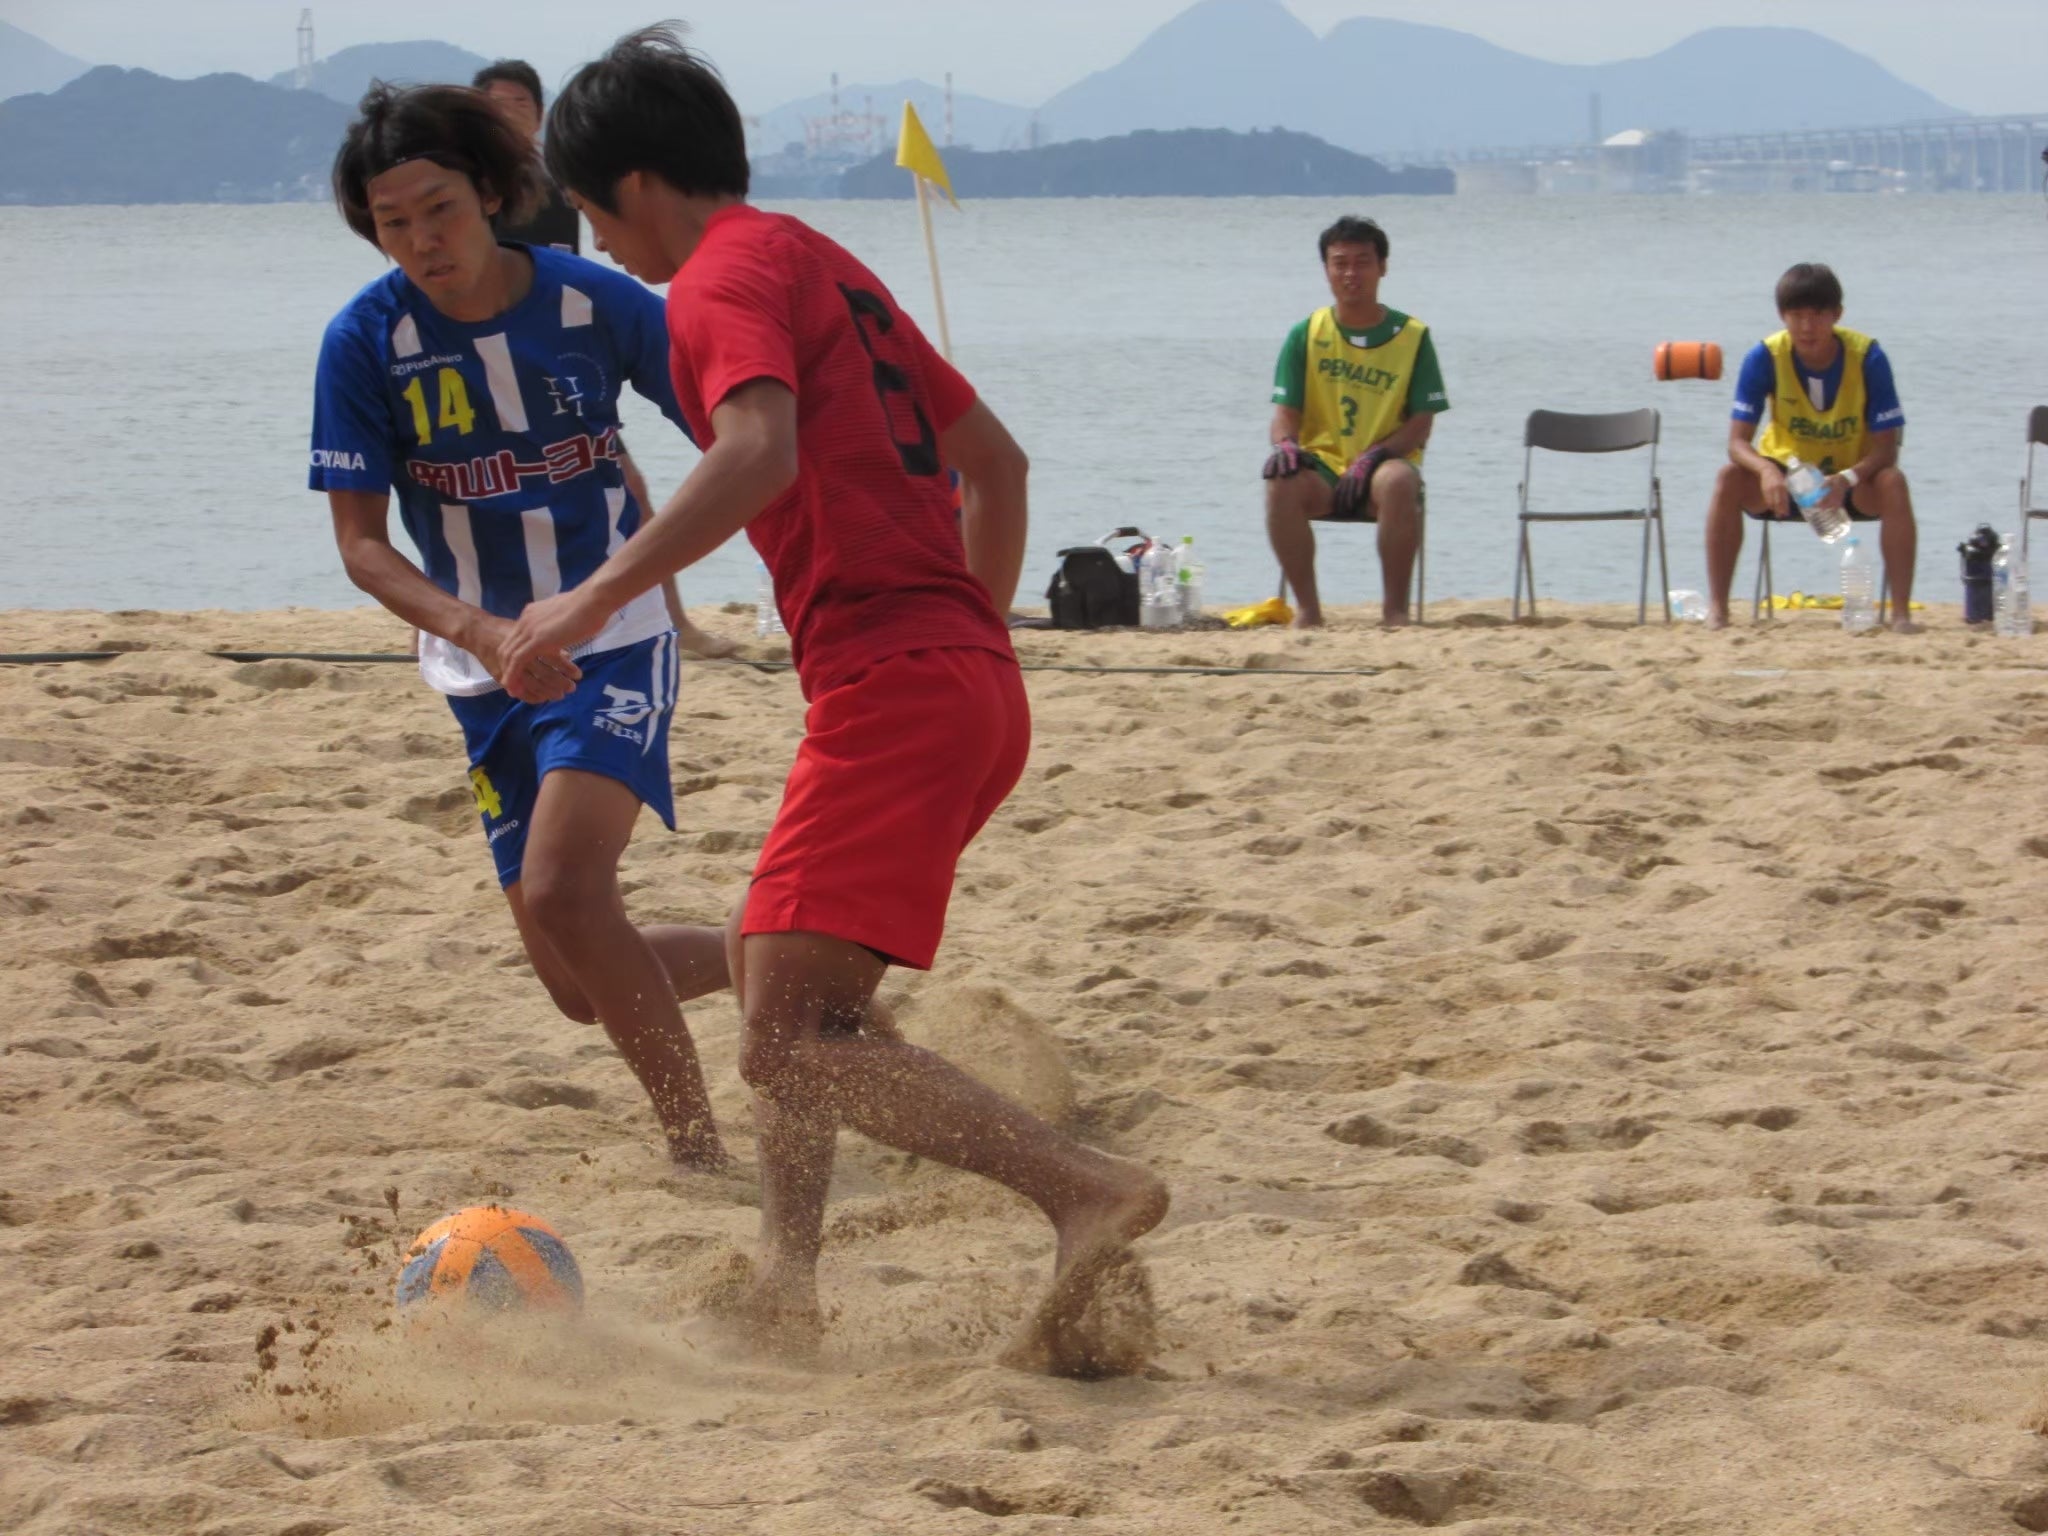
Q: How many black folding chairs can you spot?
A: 4